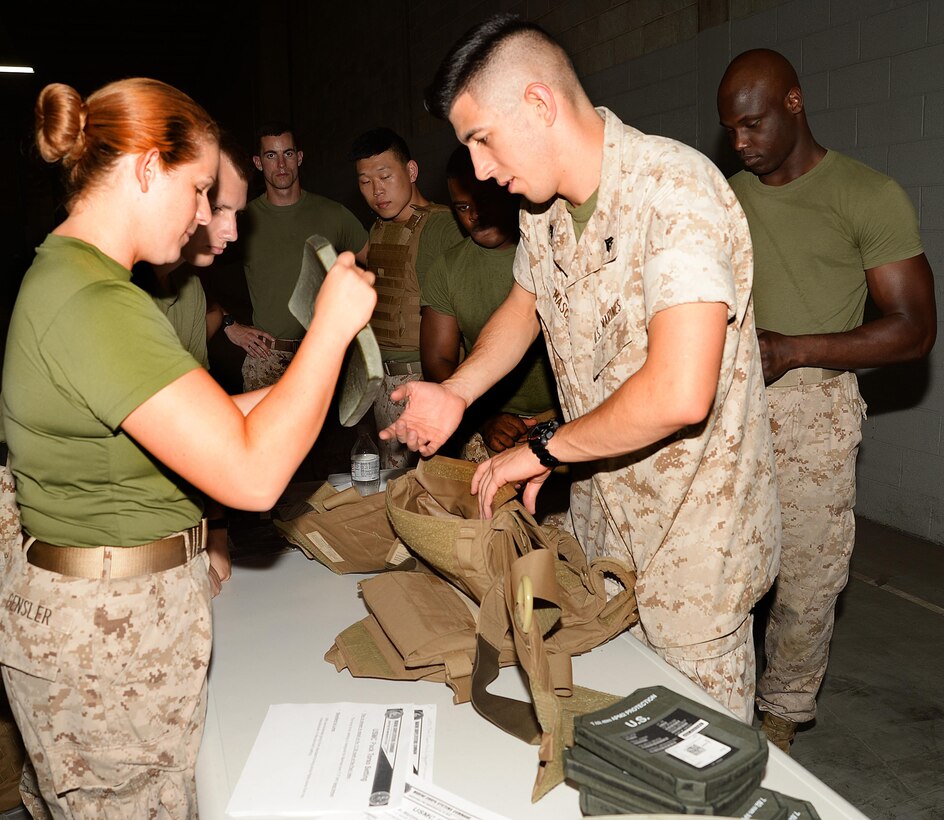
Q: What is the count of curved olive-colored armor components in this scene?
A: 5